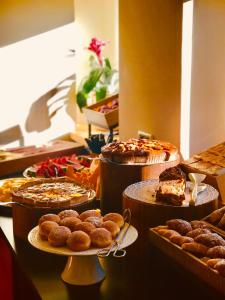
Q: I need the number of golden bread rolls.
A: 12